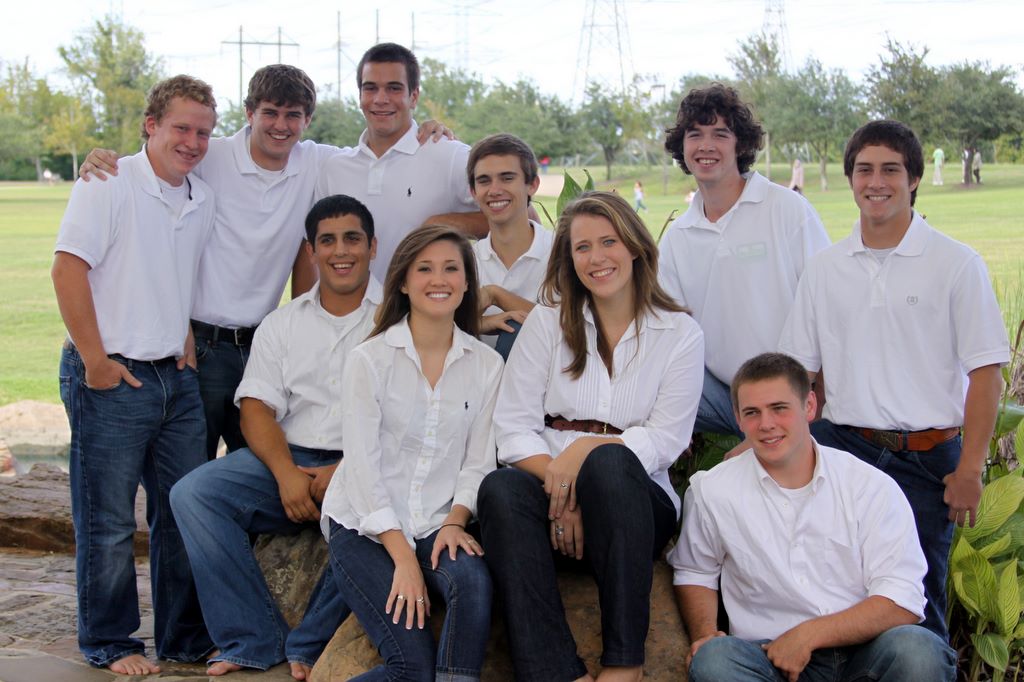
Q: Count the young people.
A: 10